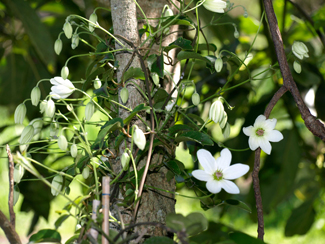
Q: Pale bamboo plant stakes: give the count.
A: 2